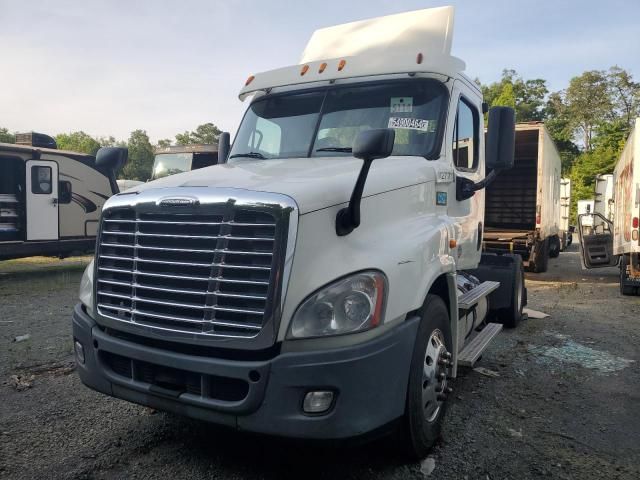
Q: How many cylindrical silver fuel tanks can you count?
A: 1